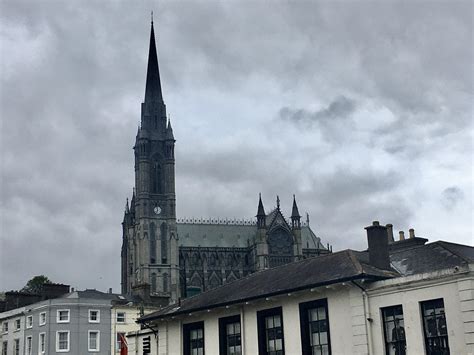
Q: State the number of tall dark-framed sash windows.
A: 6